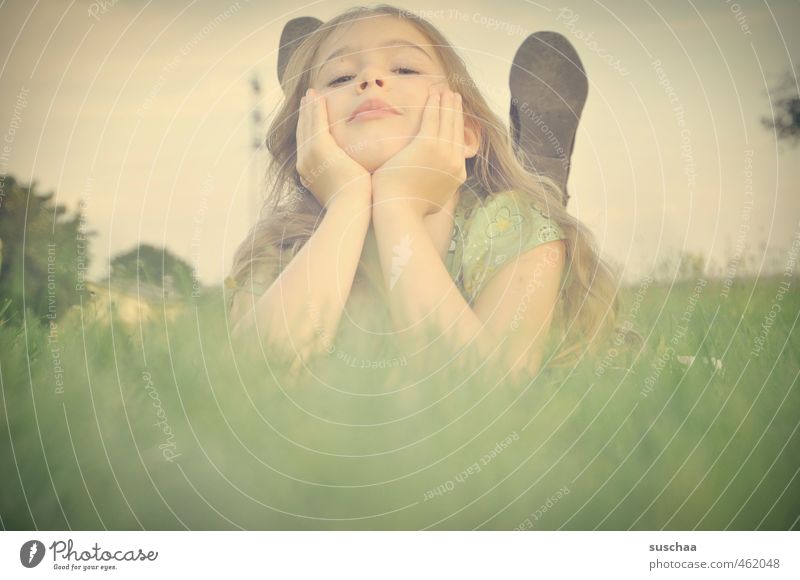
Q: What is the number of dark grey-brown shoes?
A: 2